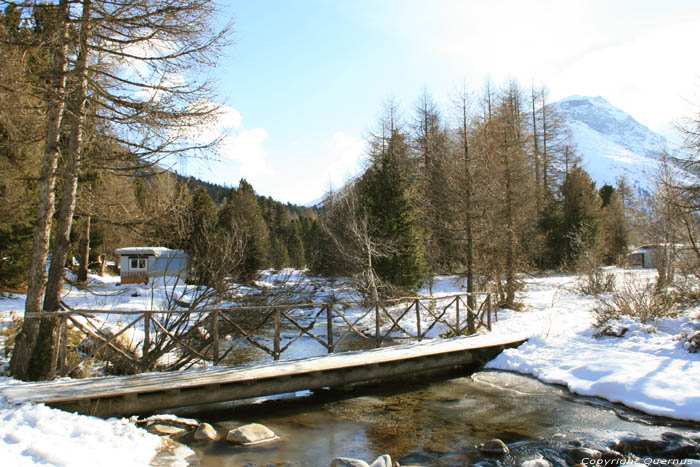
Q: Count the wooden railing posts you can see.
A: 9